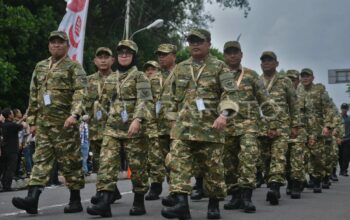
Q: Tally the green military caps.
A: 10